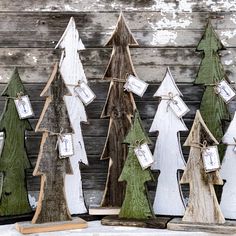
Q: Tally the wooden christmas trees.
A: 9